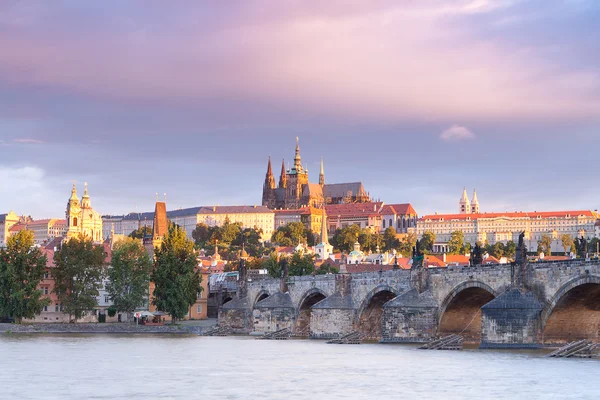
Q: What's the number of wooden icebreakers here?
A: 5